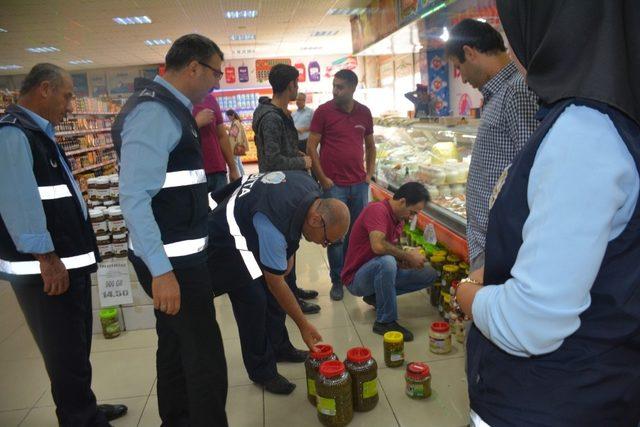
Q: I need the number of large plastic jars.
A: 3